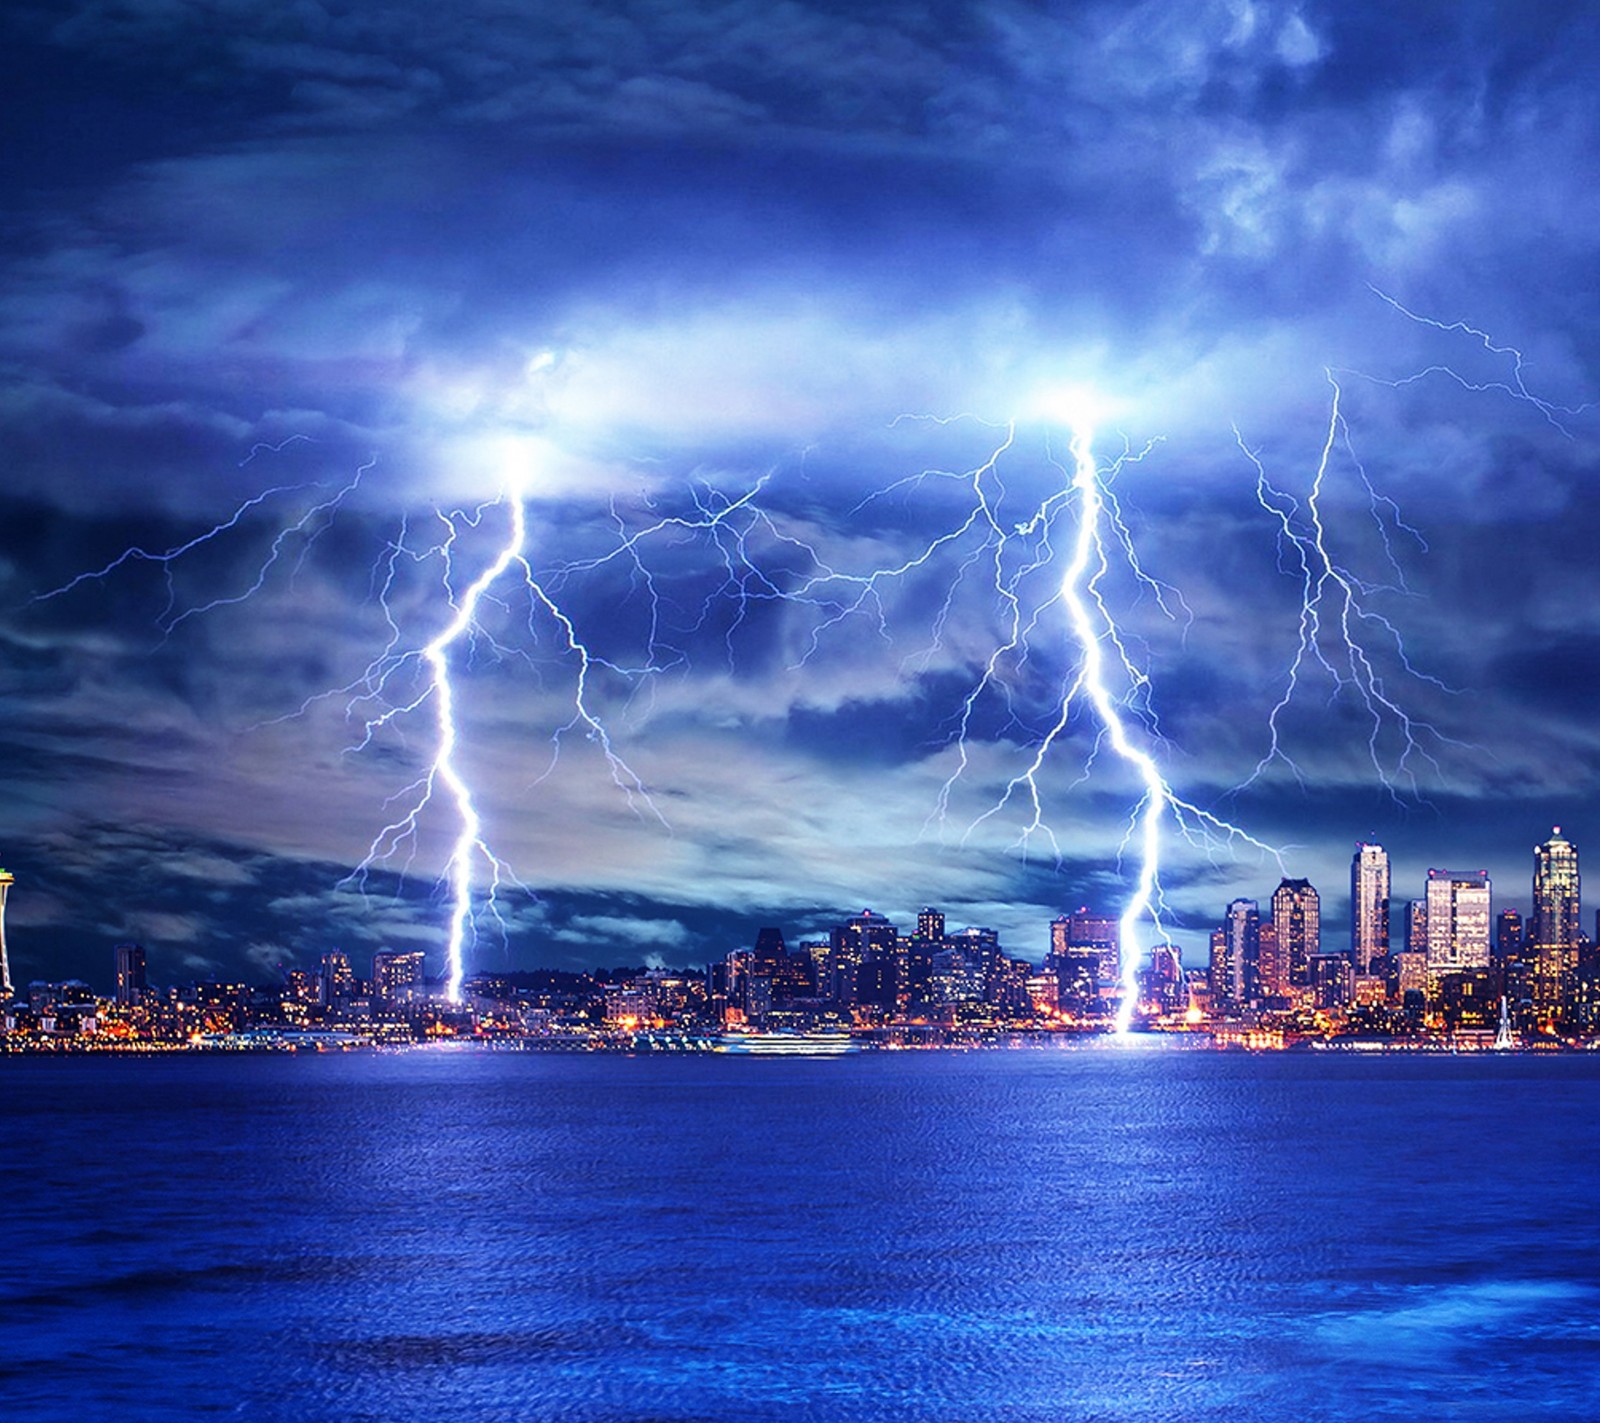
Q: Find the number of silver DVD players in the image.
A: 0